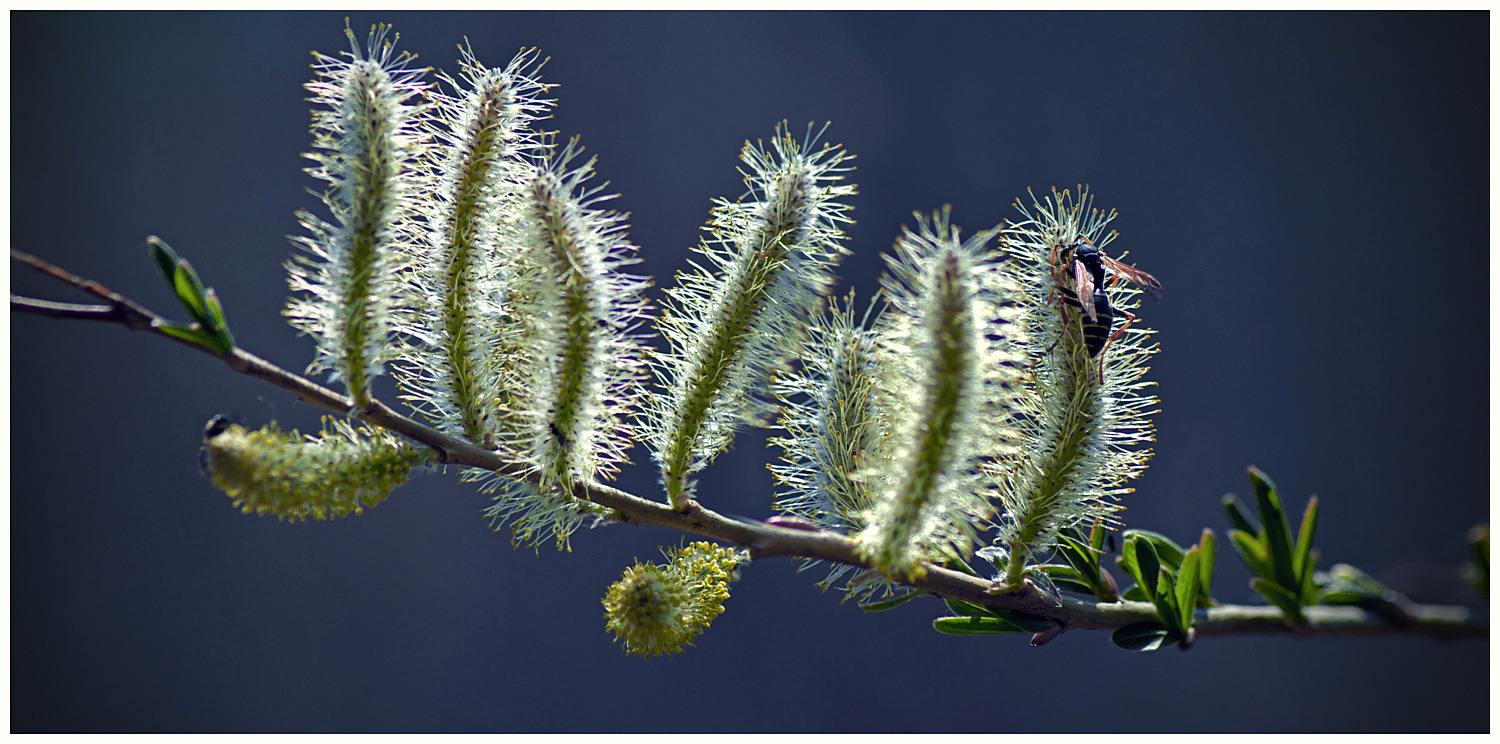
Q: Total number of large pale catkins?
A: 7